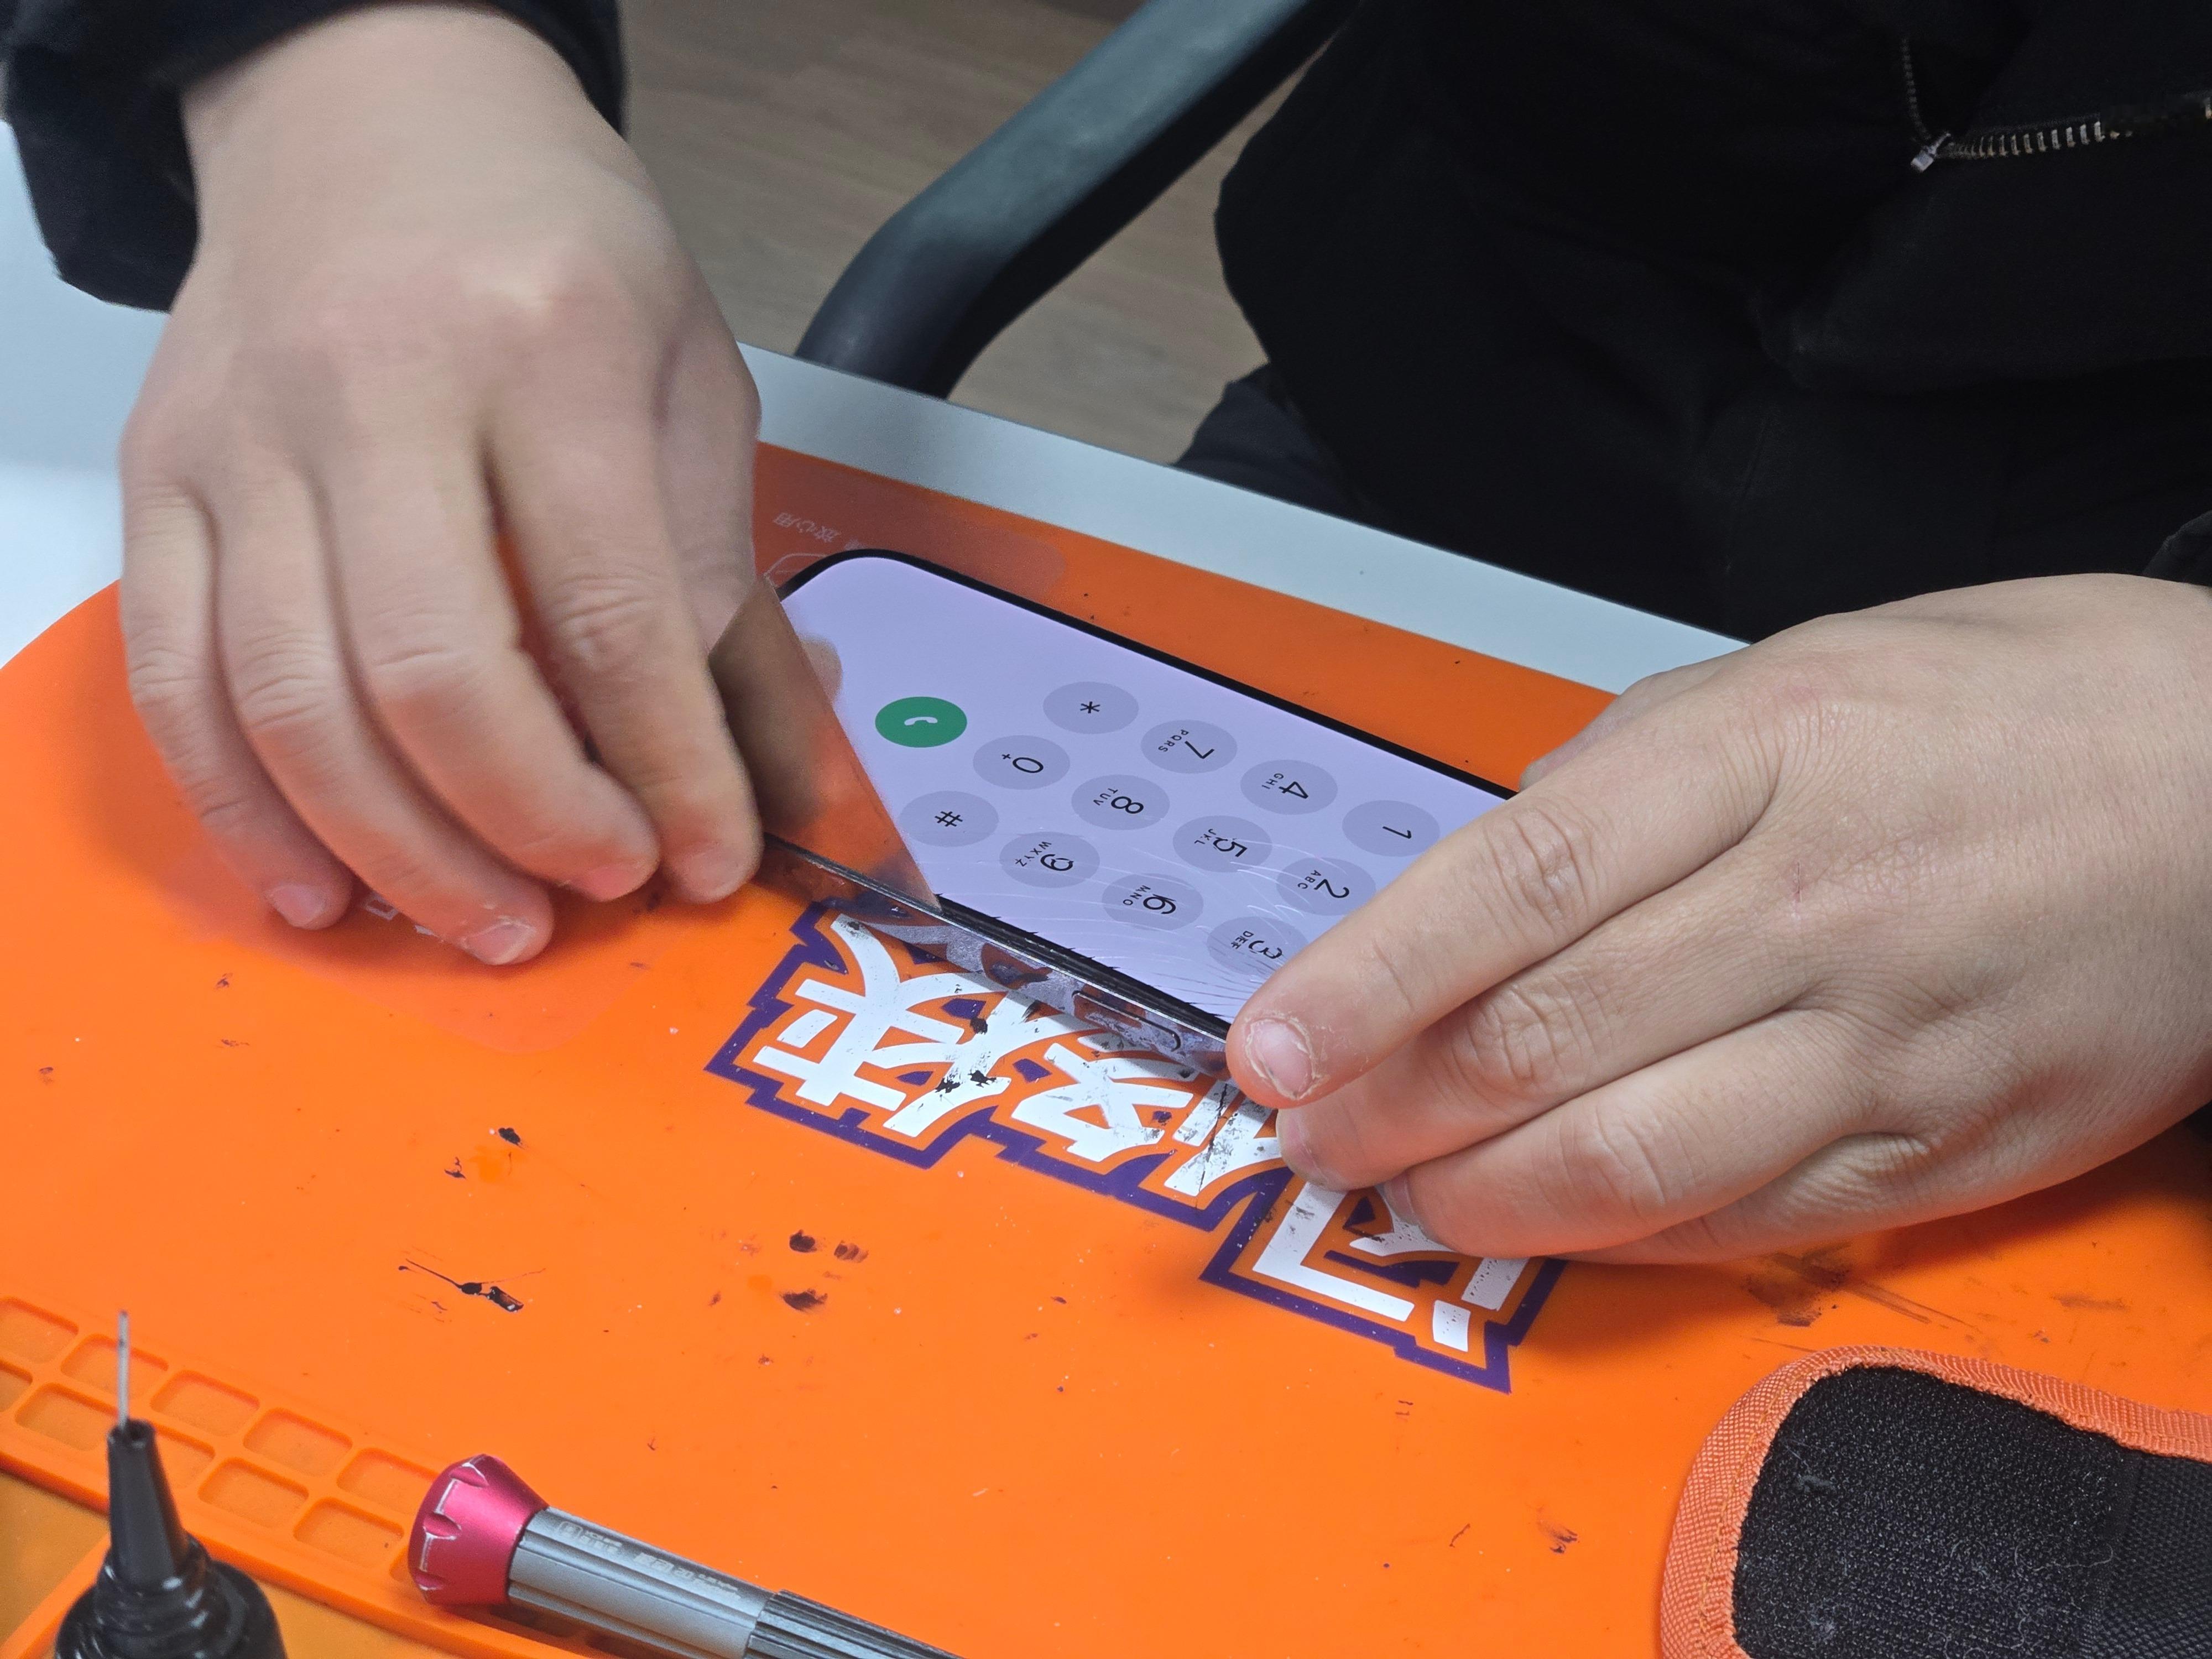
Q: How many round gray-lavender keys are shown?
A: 12